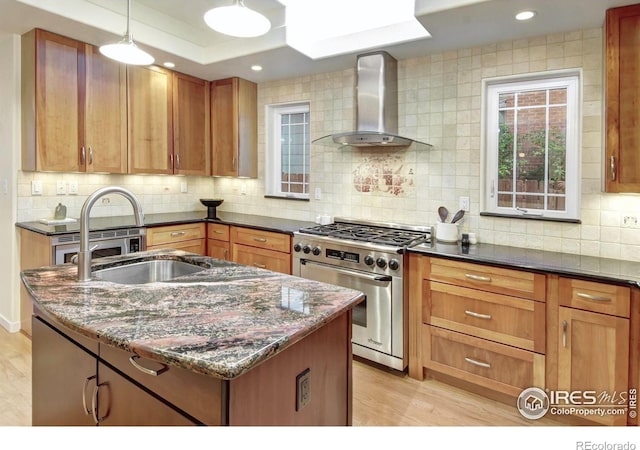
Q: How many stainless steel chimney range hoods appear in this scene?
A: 1